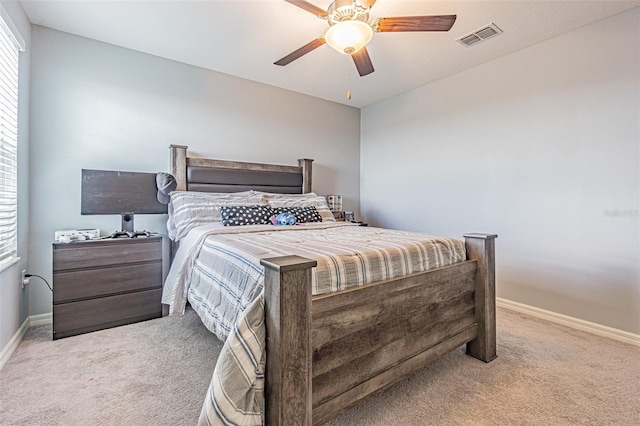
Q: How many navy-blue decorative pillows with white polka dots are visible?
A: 2